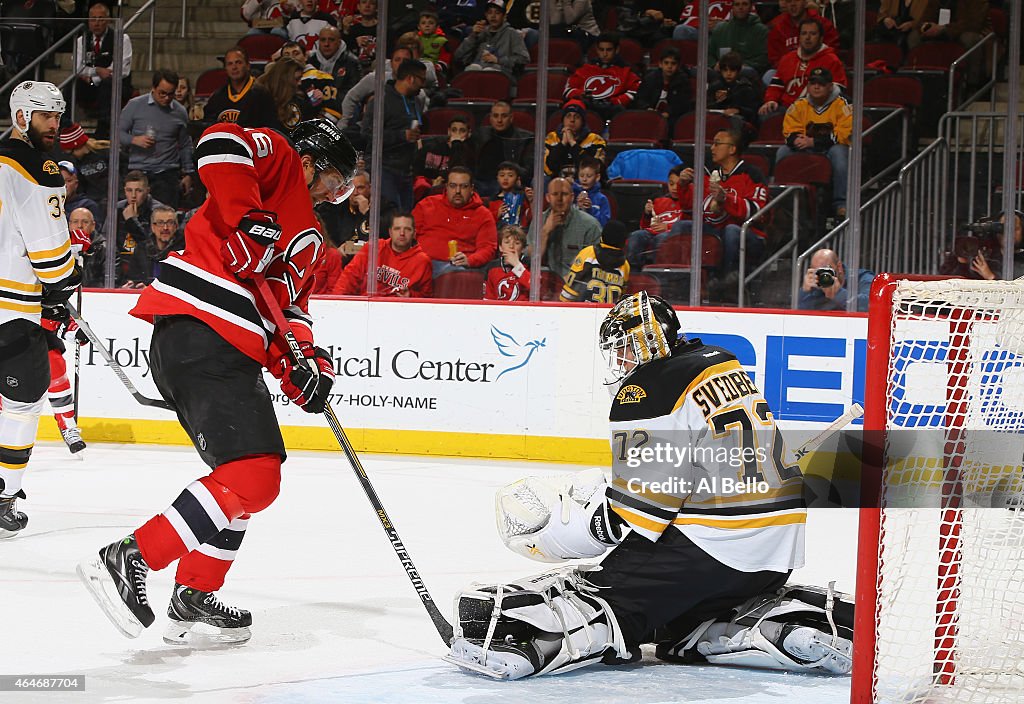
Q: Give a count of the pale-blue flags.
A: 0